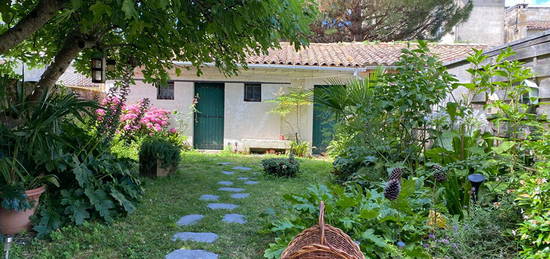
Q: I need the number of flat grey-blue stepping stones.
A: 14